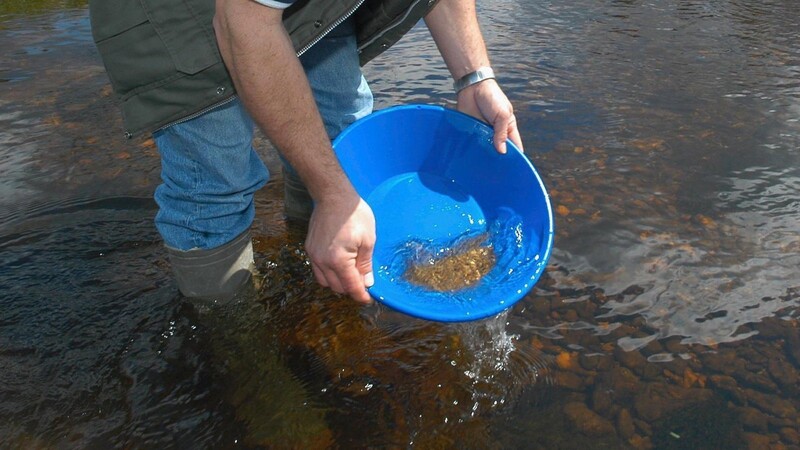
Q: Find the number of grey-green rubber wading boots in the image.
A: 2